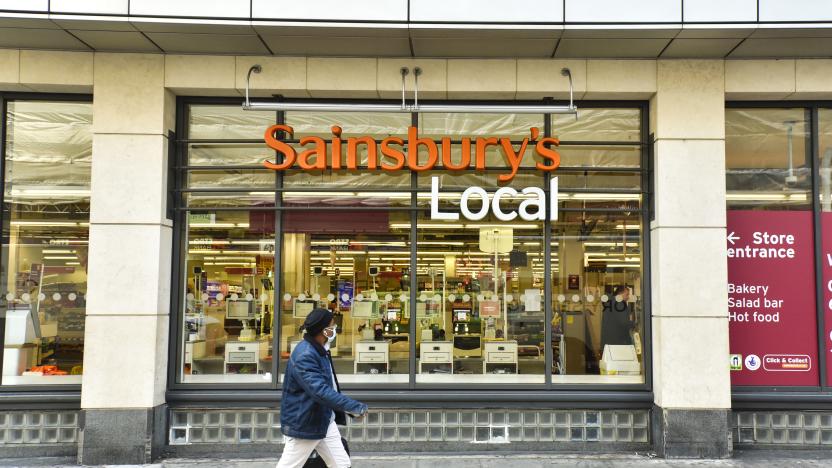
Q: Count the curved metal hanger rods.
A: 4